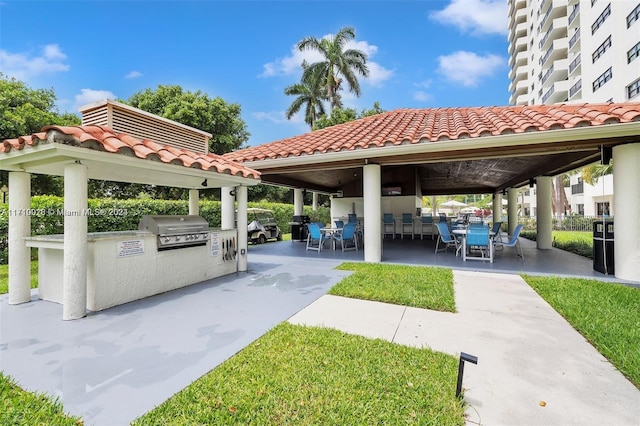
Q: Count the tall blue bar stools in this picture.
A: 5